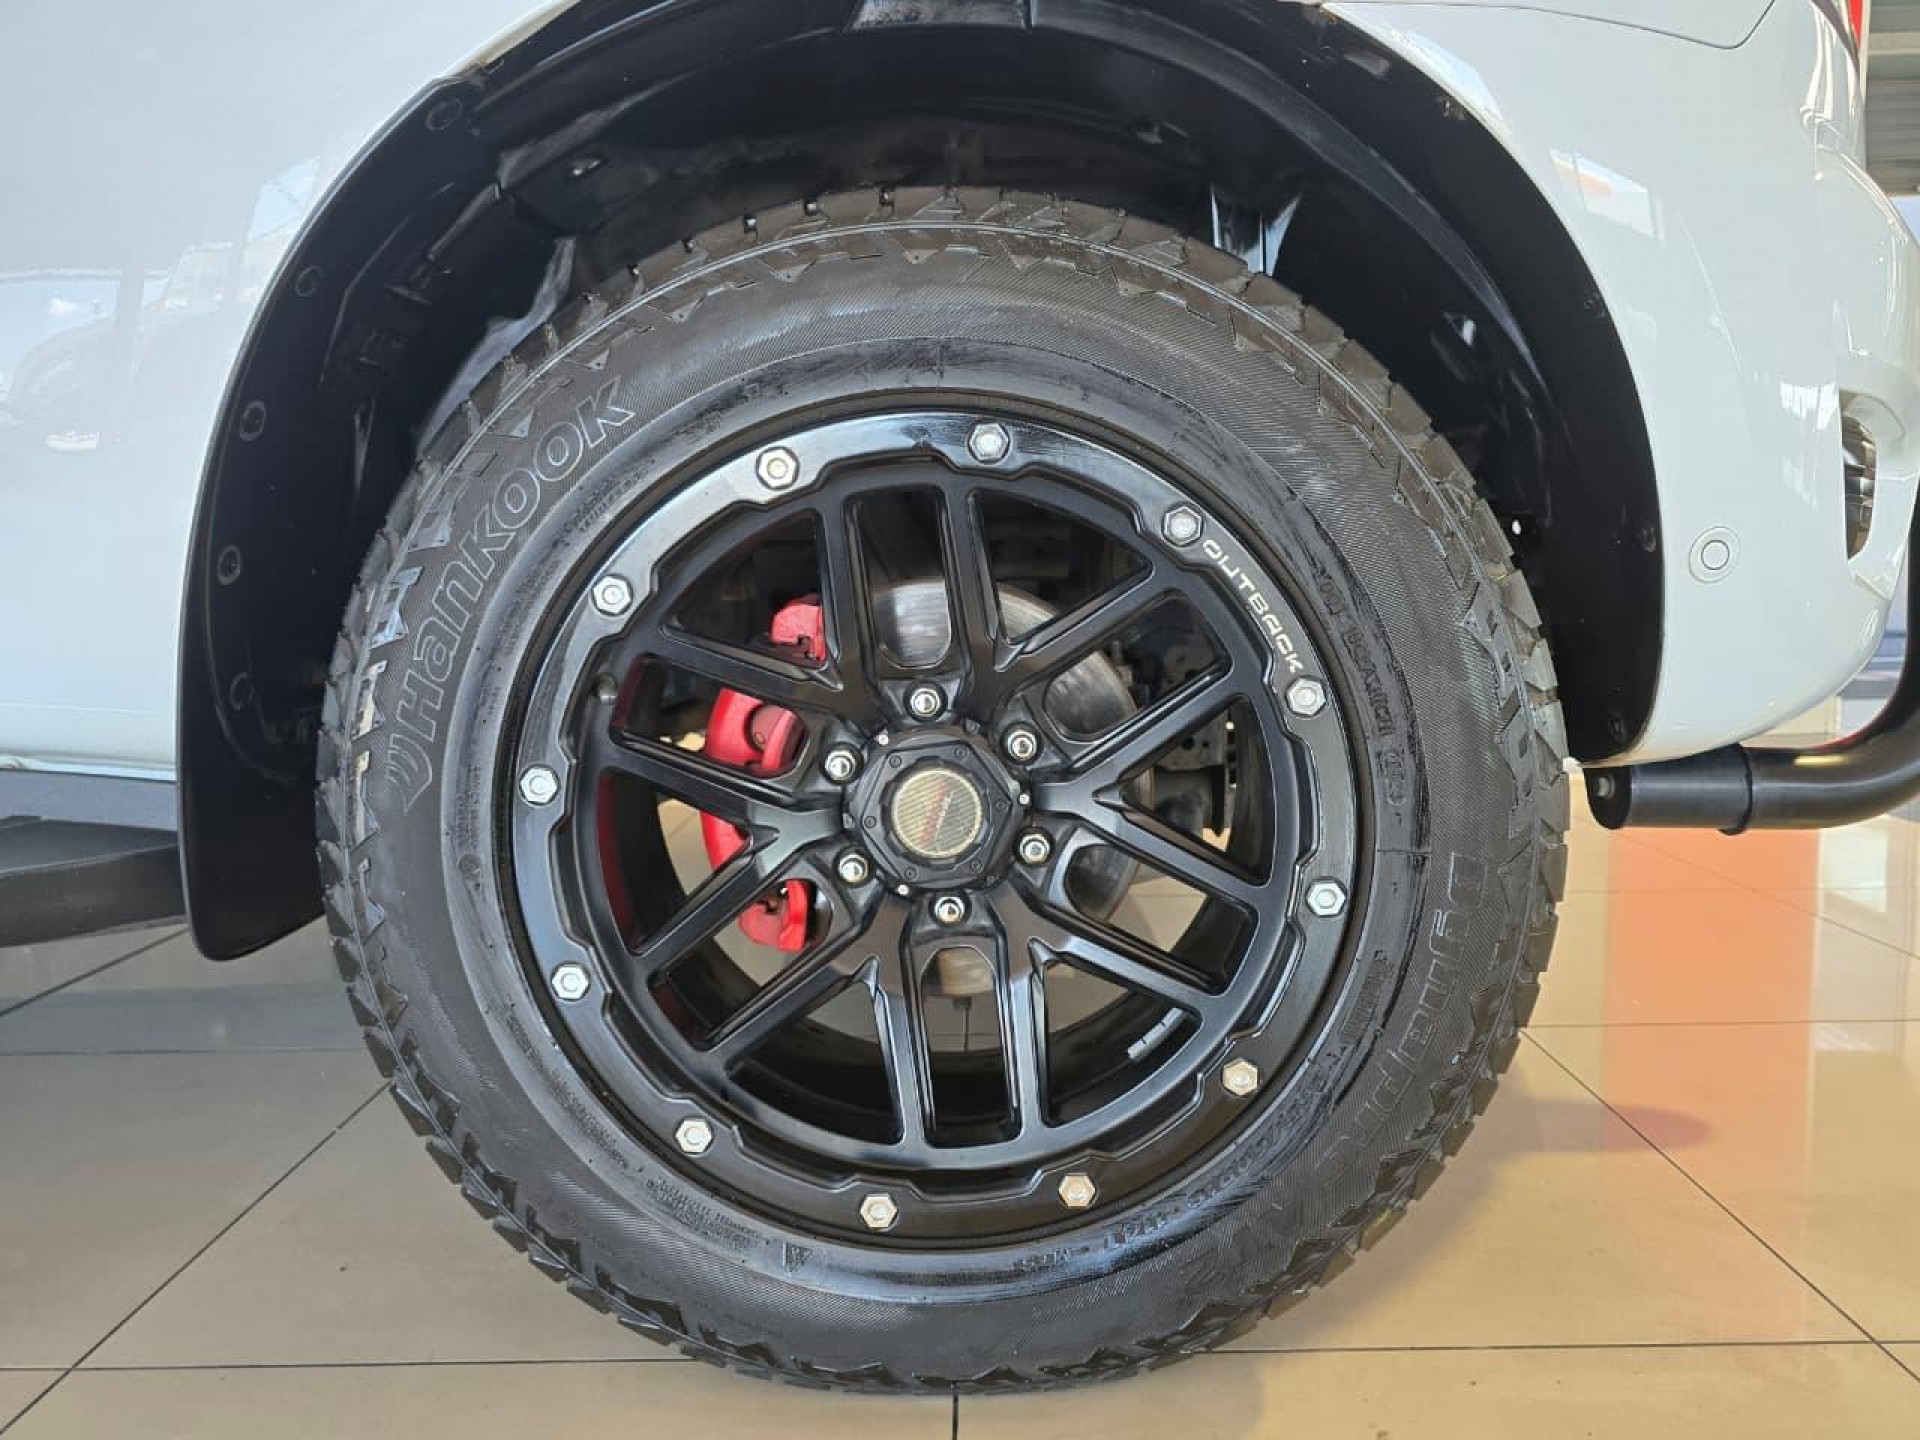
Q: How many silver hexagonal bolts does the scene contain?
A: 12